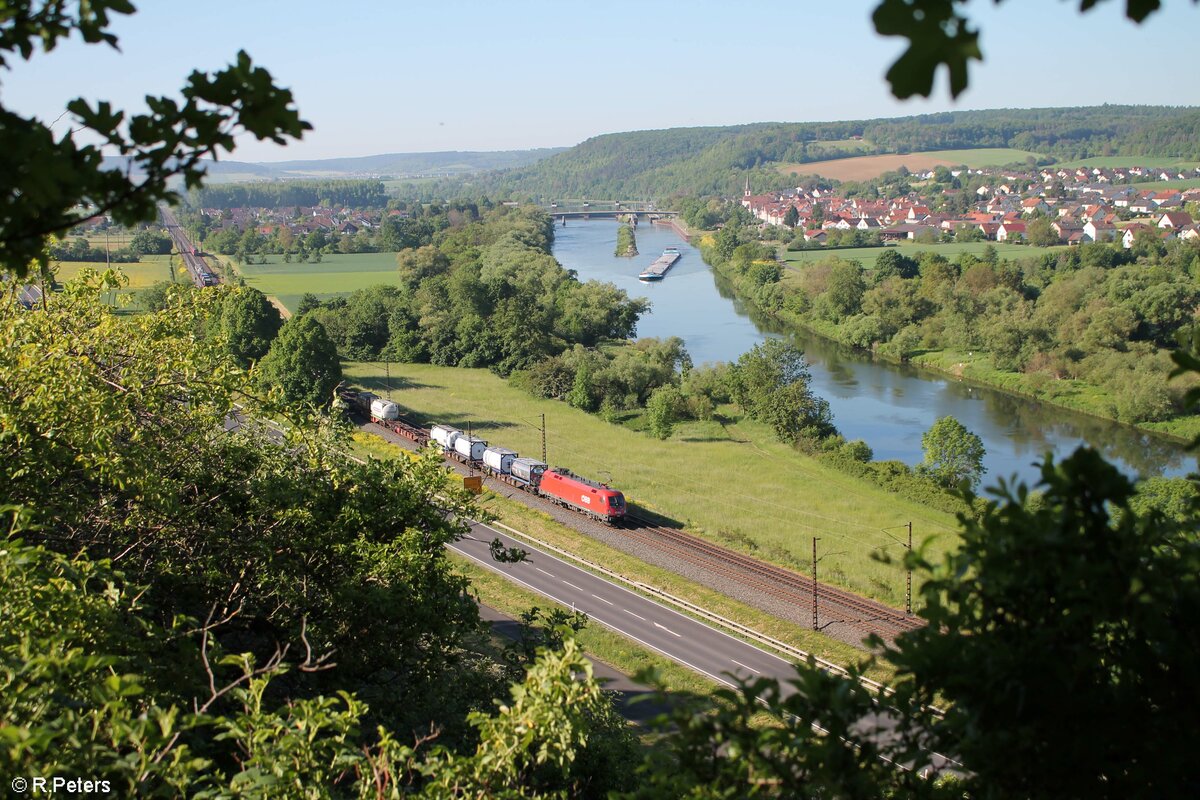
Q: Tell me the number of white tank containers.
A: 4